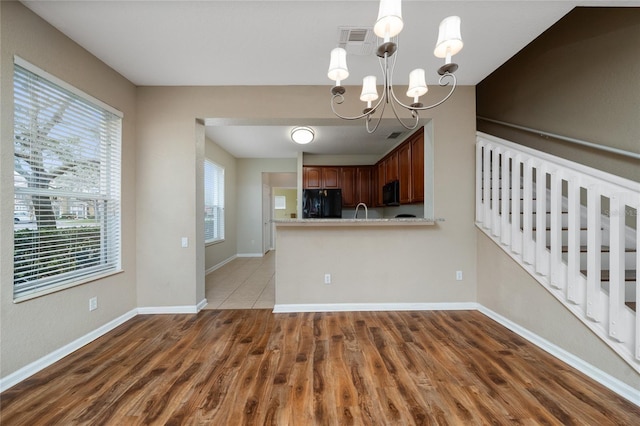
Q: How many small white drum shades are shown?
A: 5